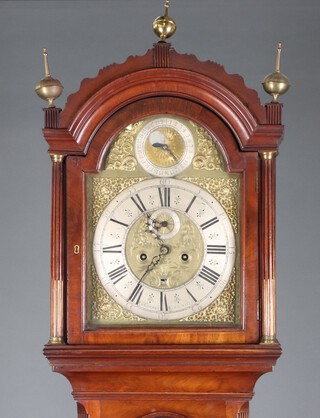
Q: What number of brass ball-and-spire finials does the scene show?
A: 3